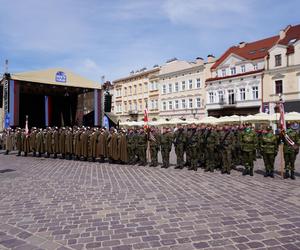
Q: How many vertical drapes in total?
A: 3